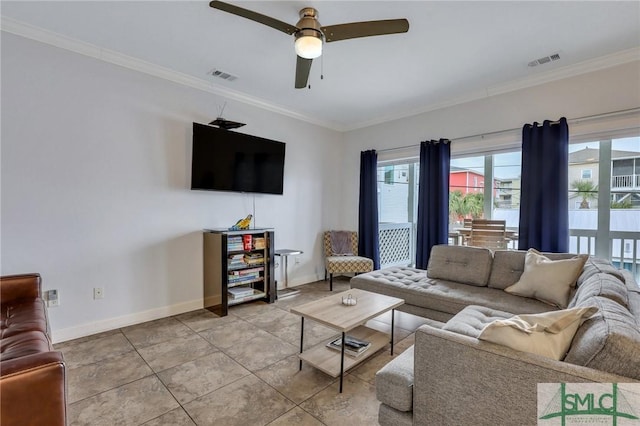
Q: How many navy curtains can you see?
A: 3